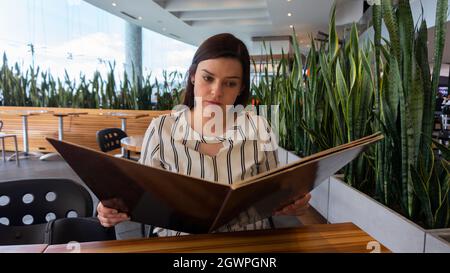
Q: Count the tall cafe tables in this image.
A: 3